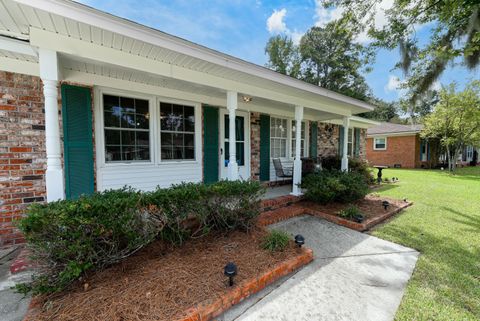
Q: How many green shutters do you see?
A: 6